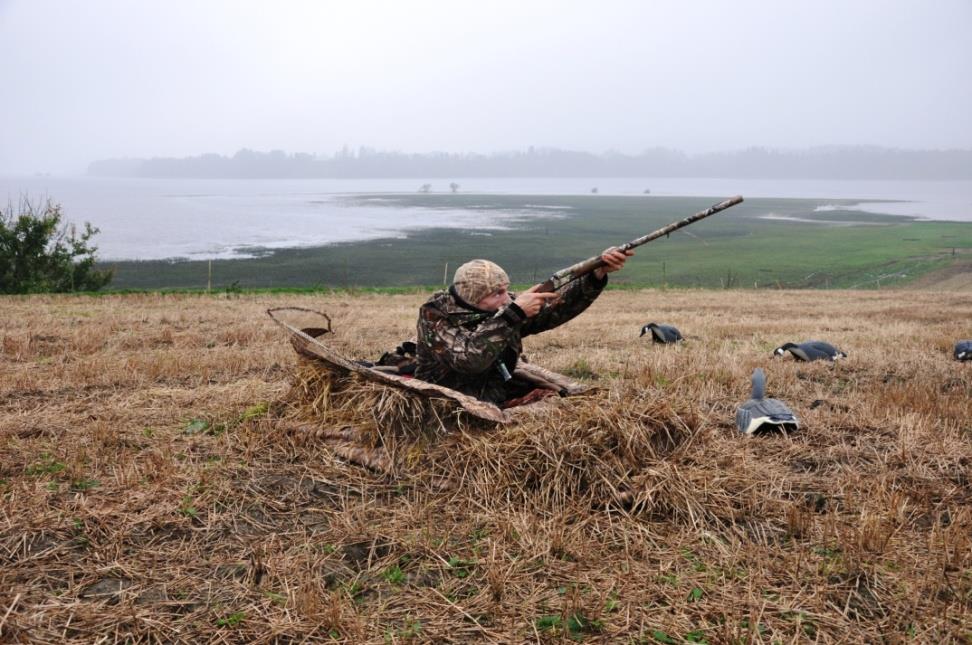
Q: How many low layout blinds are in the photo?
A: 1